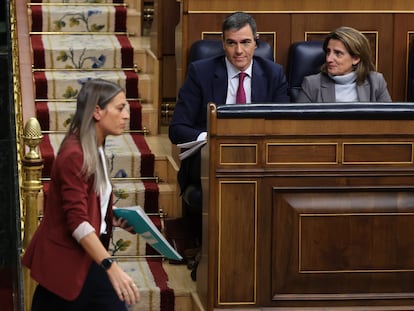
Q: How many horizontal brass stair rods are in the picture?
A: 8